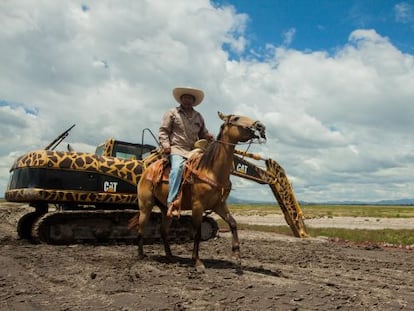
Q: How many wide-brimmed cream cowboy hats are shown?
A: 1